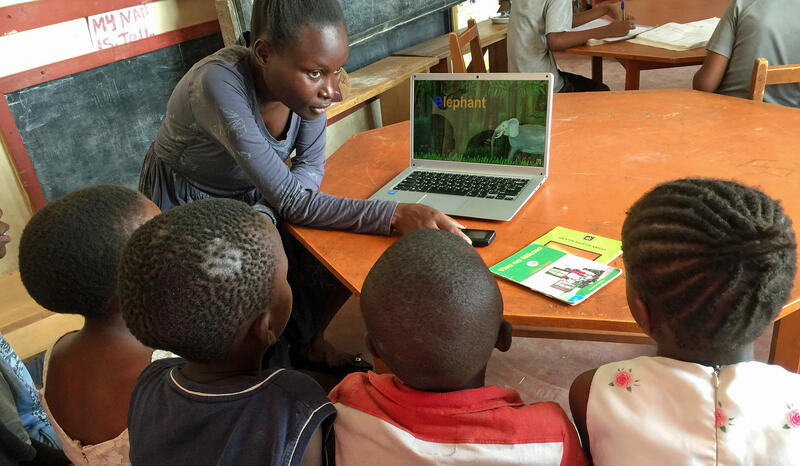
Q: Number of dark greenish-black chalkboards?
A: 2